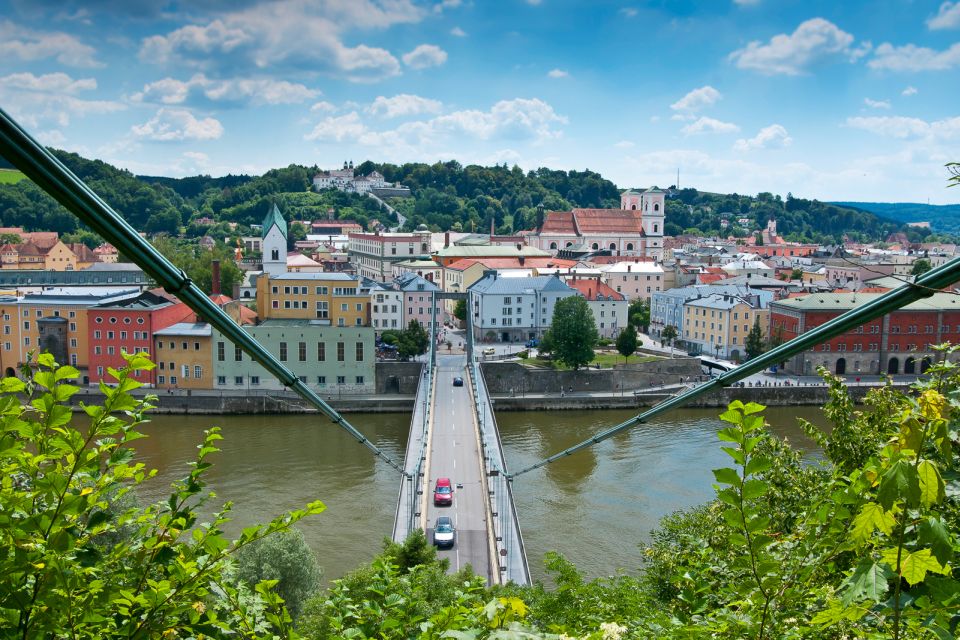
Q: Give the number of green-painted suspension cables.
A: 2